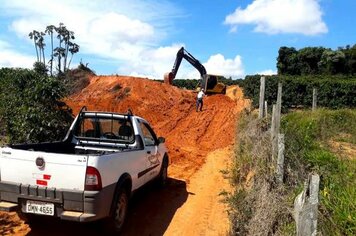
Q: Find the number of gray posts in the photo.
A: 7